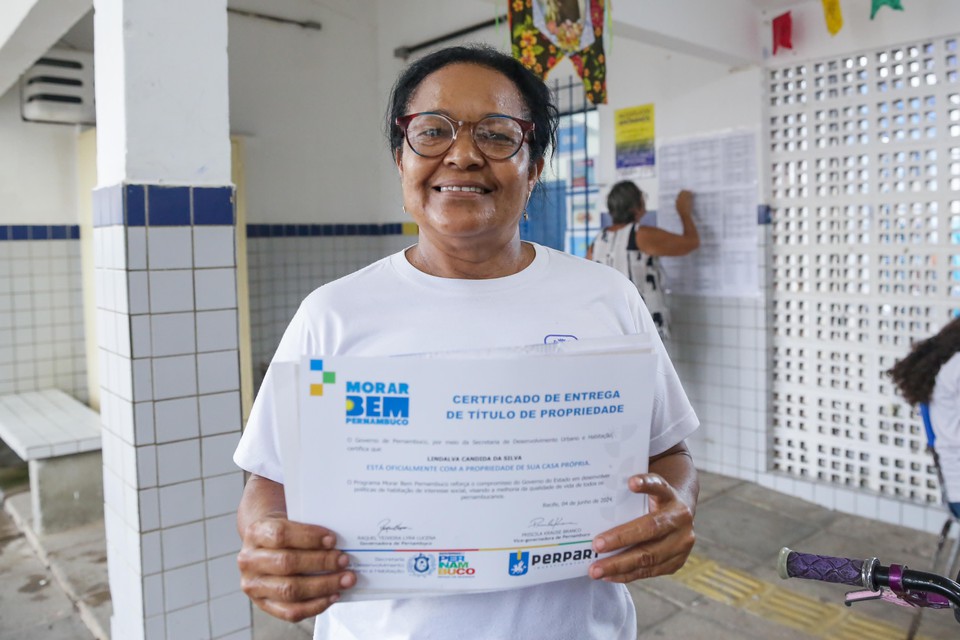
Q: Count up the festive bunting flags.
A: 3